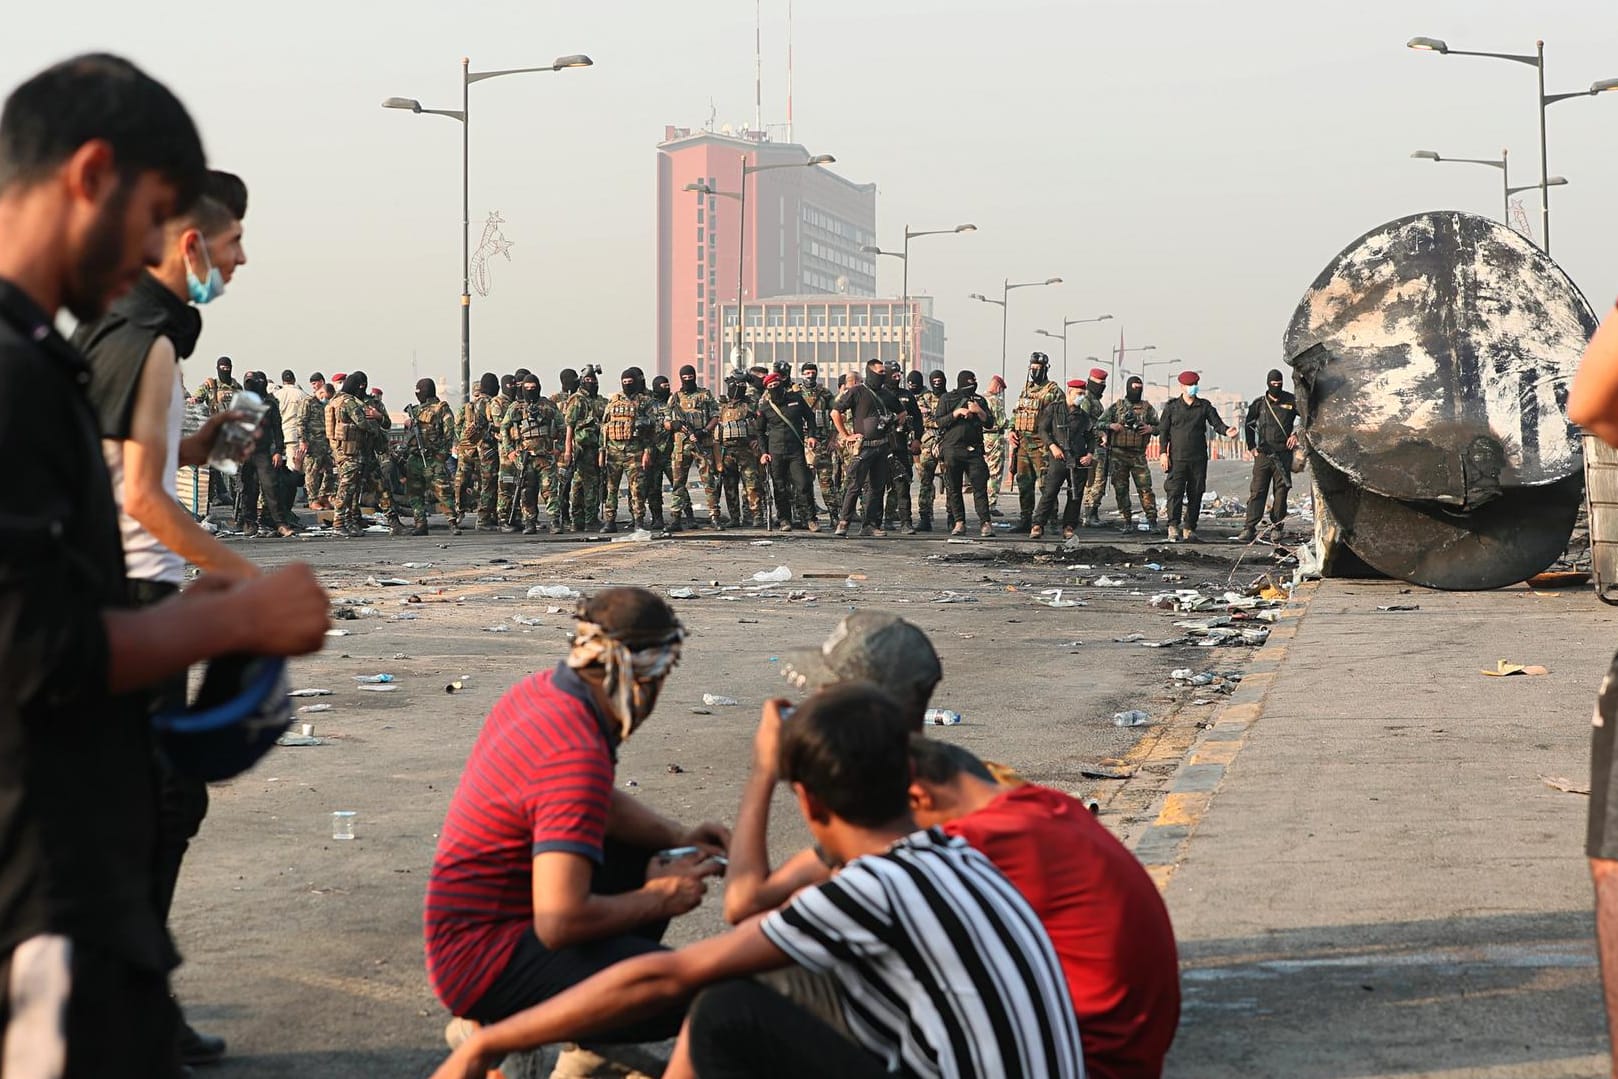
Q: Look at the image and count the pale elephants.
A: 0